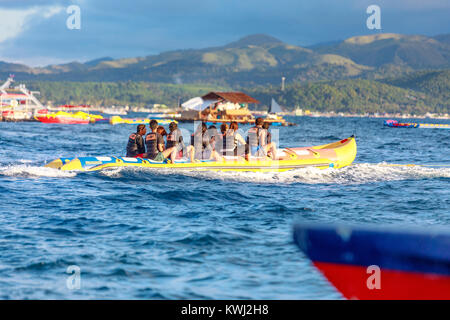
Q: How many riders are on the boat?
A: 10